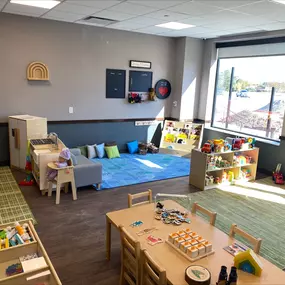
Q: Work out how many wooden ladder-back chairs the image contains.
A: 5